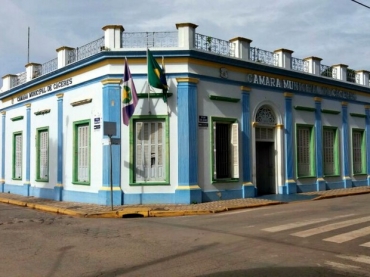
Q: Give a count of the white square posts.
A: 10